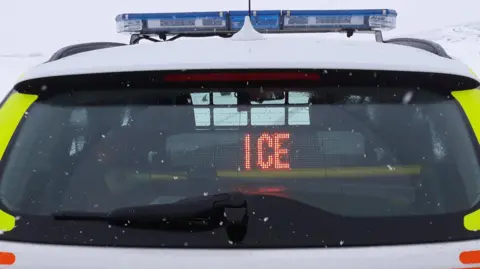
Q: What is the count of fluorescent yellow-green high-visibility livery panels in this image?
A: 4